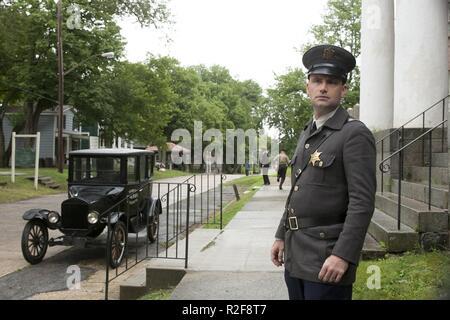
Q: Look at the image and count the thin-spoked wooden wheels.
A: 3